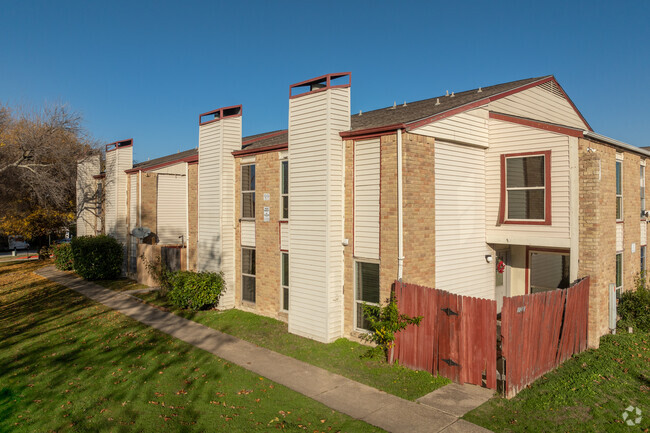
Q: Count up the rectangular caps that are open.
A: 3